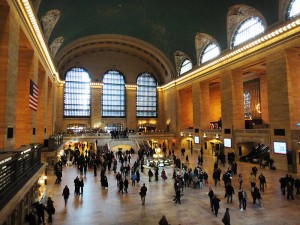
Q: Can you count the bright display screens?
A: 3